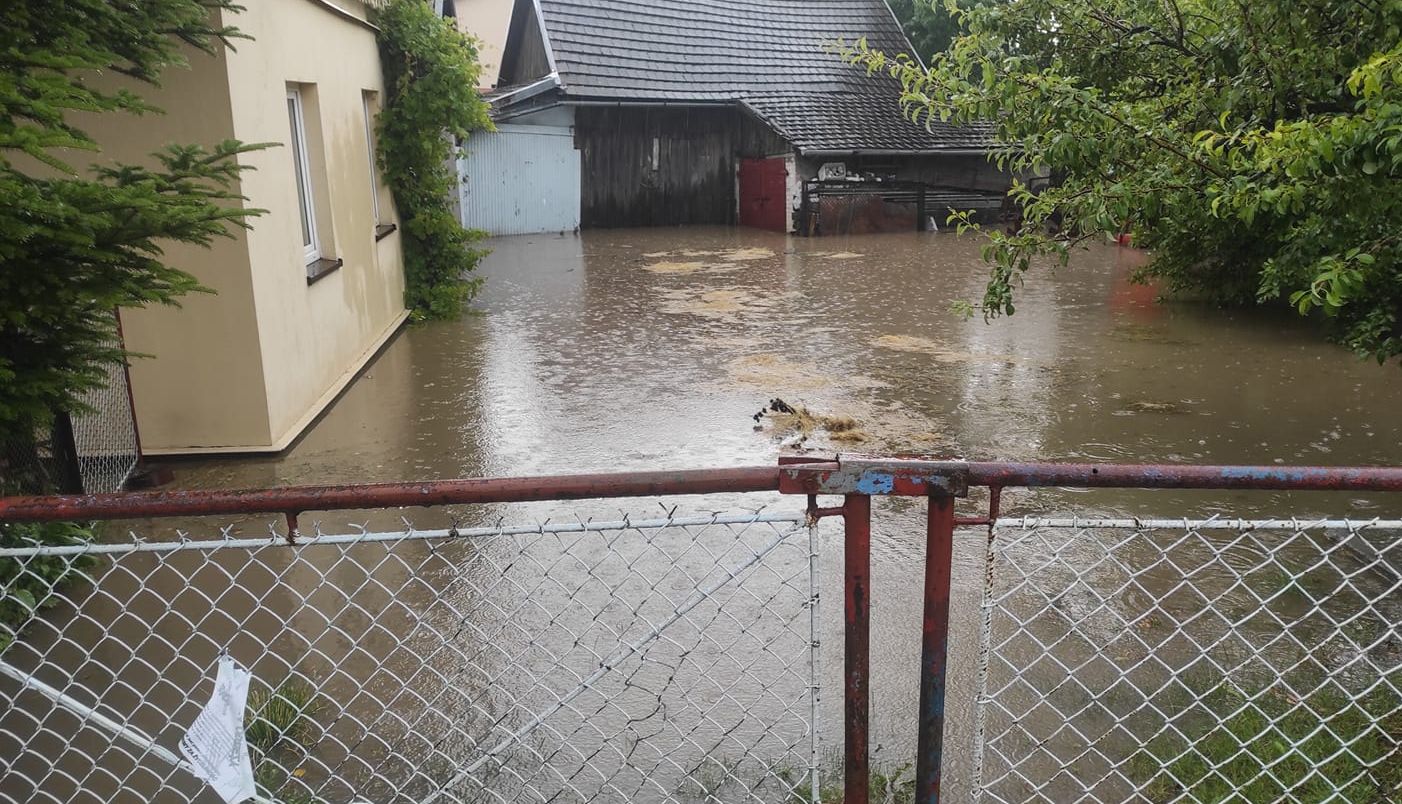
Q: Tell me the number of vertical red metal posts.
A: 2